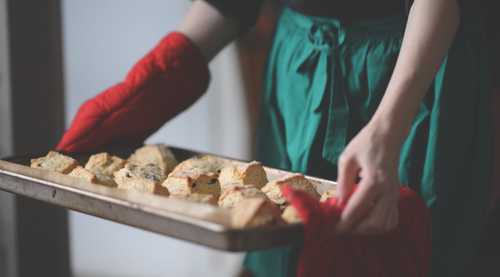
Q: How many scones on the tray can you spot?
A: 15